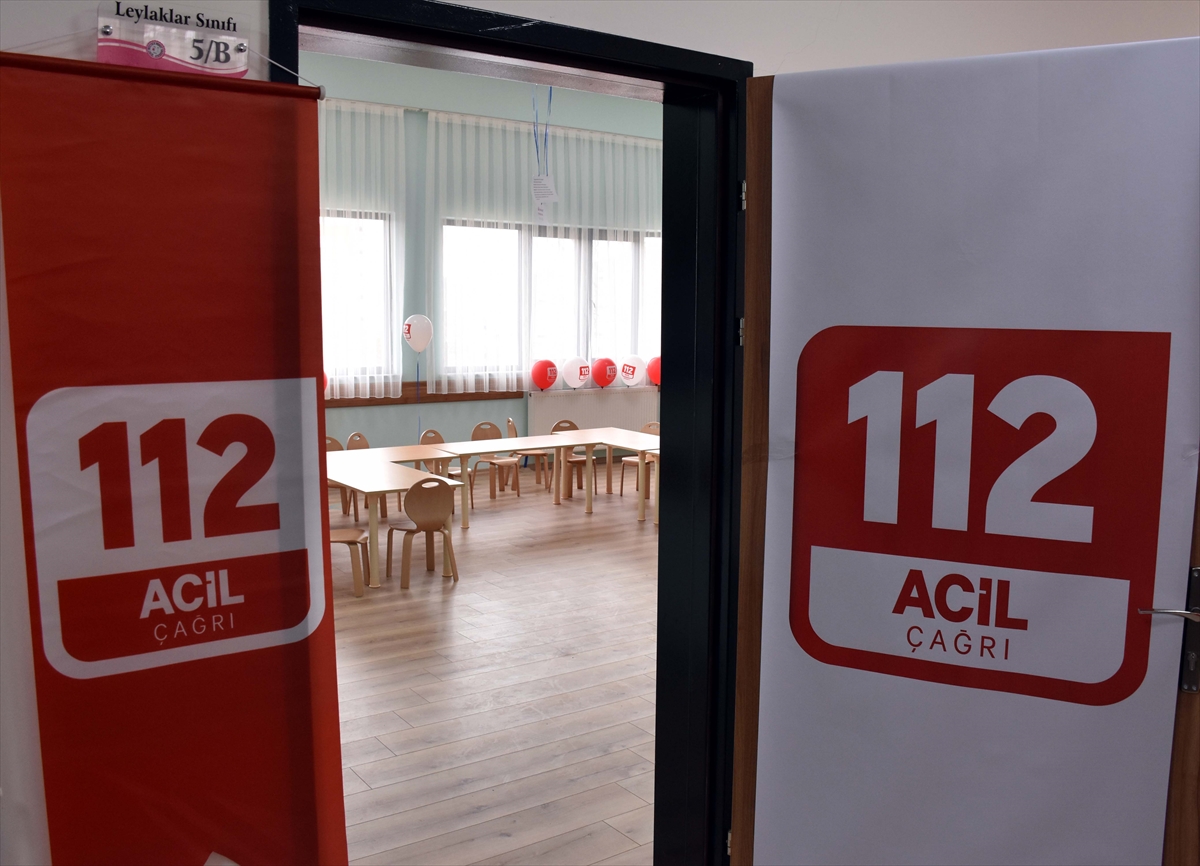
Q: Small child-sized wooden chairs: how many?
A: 9